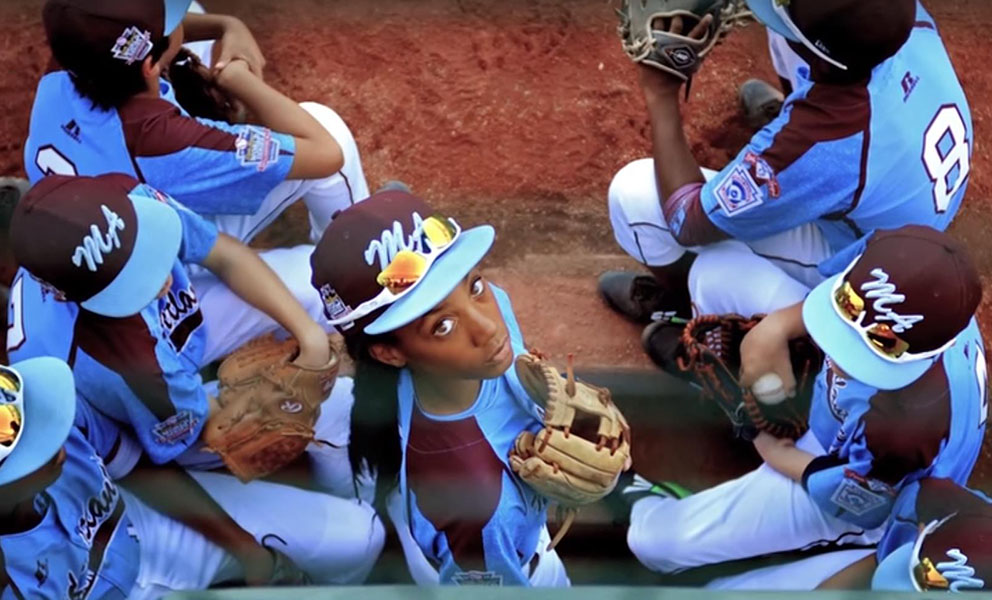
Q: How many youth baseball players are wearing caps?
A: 7